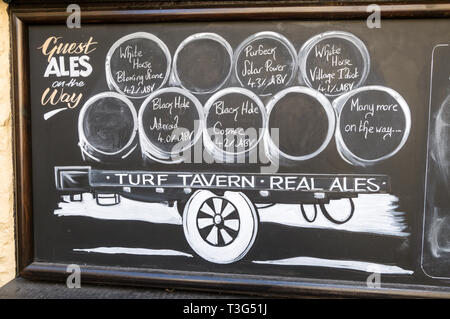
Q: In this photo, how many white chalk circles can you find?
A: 9